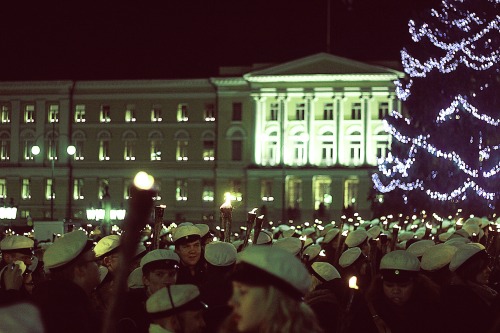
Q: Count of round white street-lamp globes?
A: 2